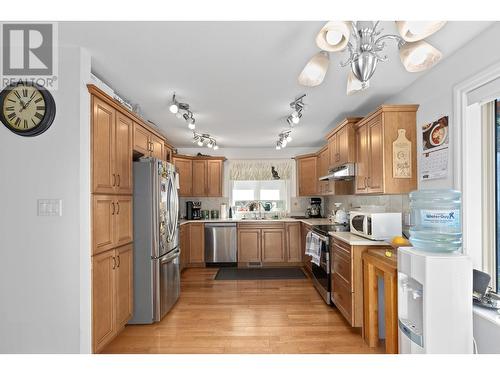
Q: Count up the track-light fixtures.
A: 4